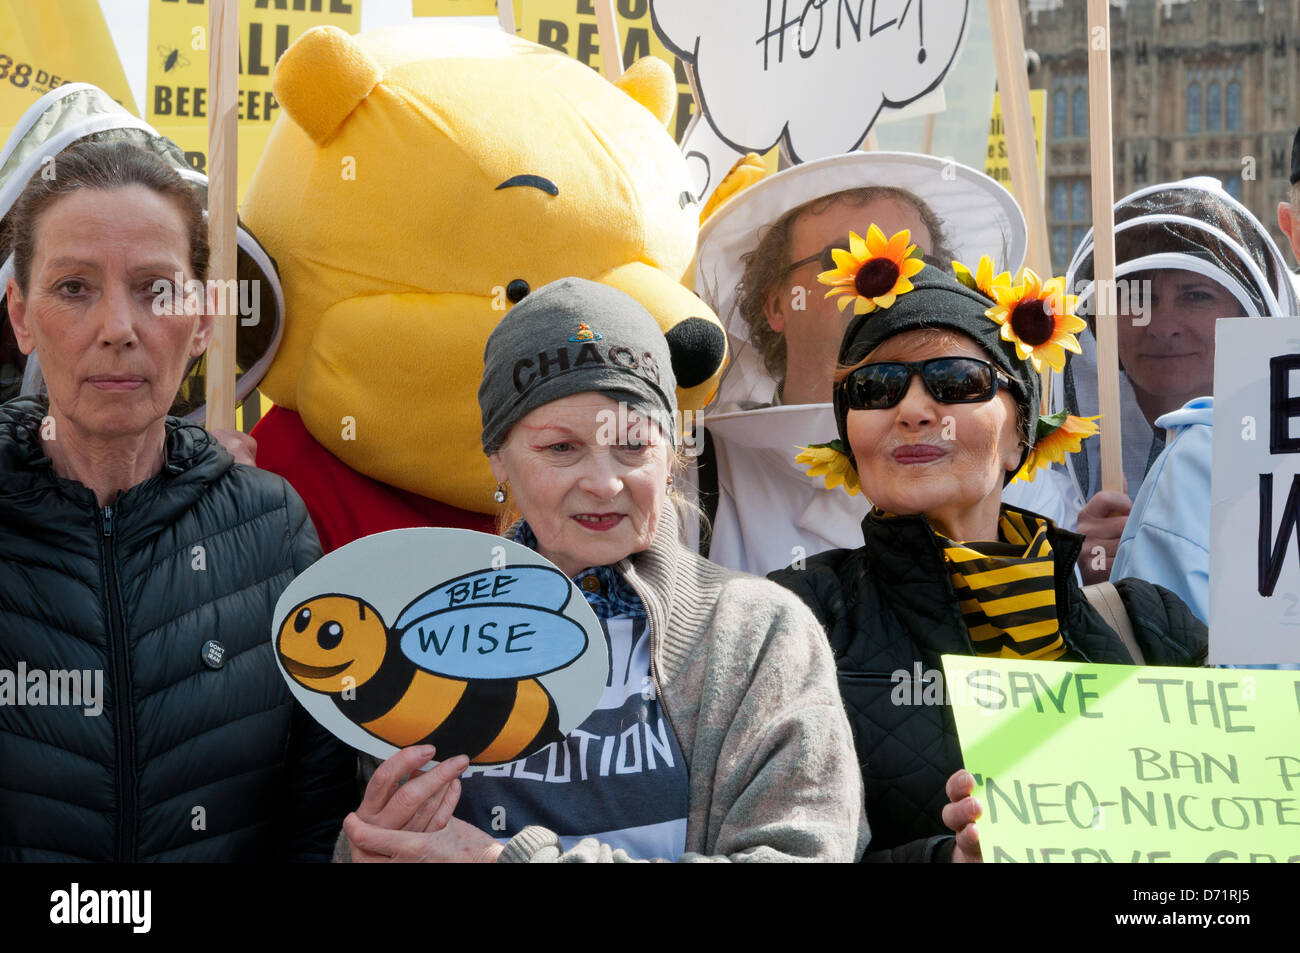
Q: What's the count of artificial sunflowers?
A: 5